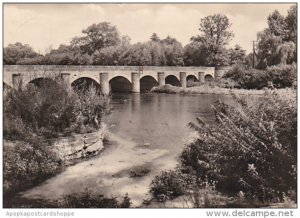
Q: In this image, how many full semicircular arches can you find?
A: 7